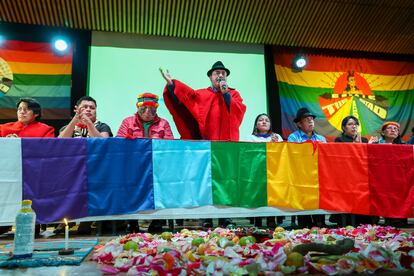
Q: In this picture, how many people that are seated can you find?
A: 7